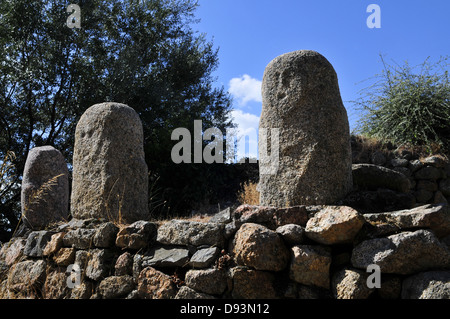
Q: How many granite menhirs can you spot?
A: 3